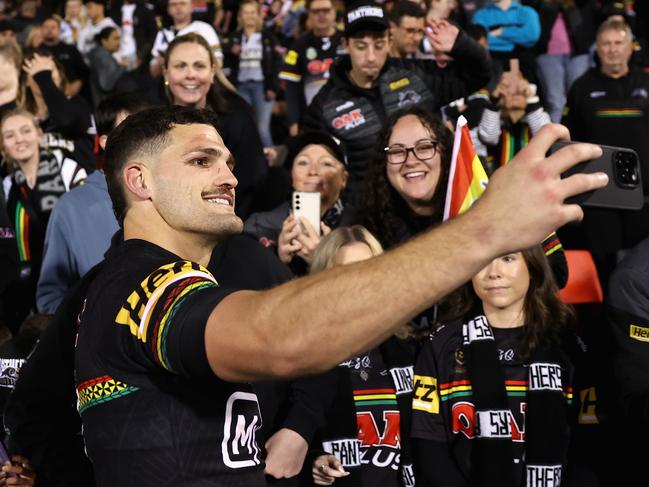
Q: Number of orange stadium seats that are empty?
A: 1